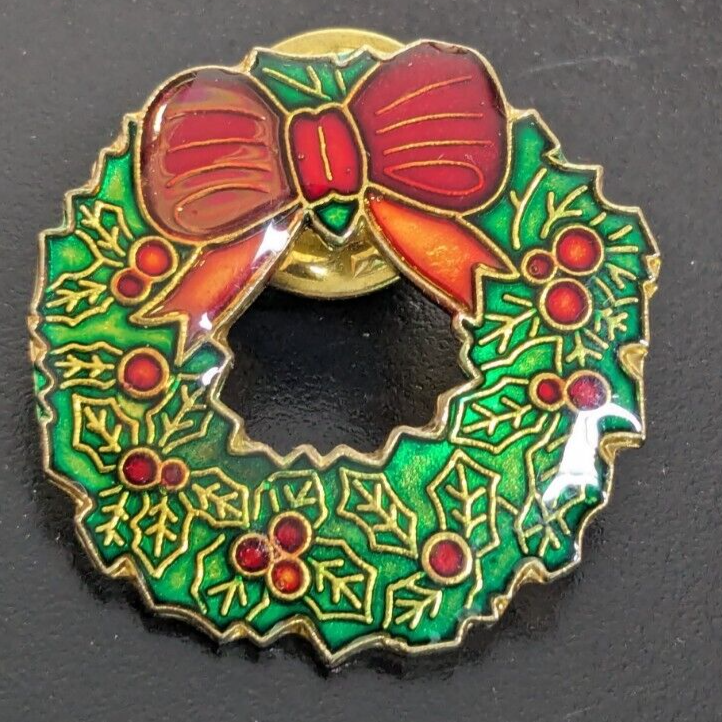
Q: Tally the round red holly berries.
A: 14